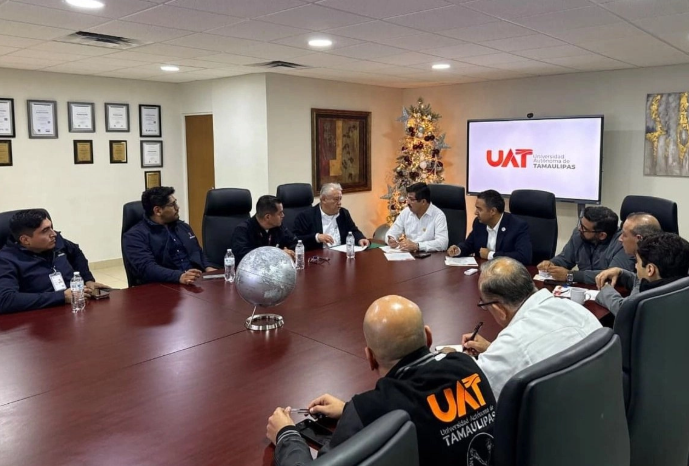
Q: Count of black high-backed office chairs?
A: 10